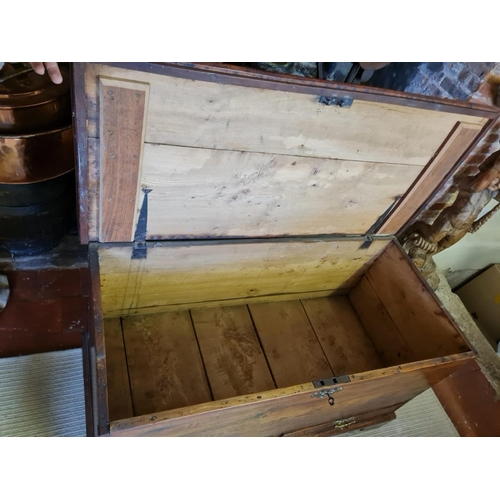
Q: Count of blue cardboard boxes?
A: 0